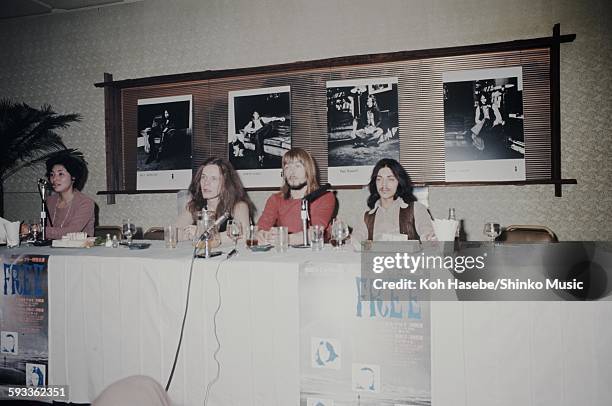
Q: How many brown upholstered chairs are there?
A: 3